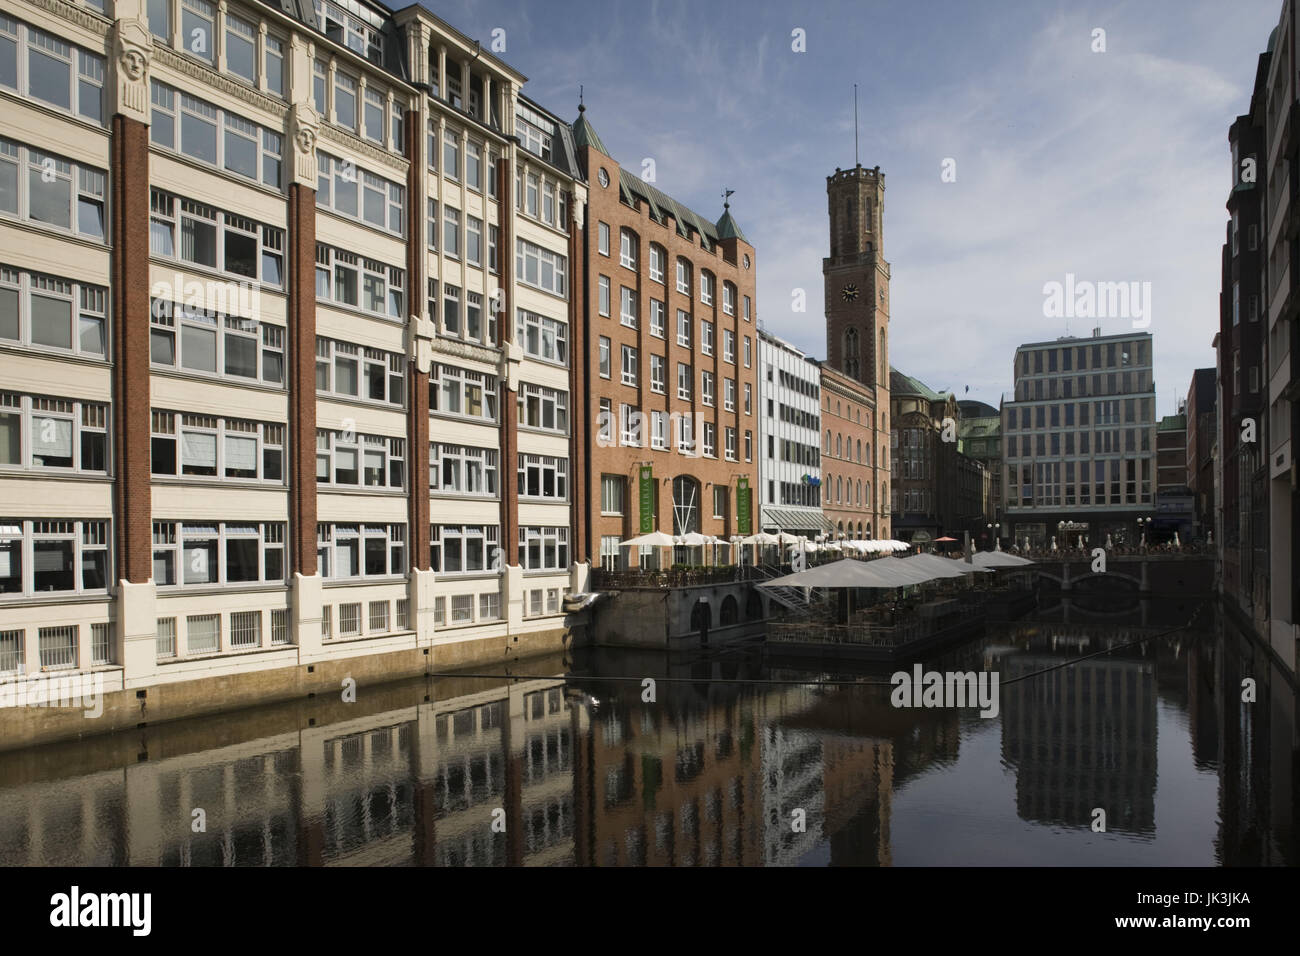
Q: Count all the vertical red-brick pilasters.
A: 5